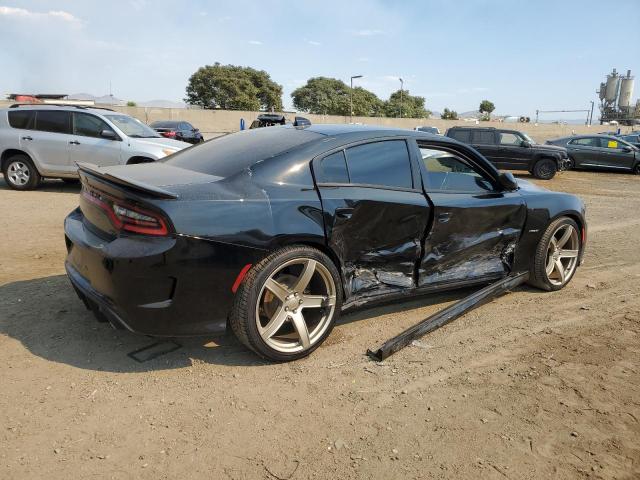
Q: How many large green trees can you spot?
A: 3